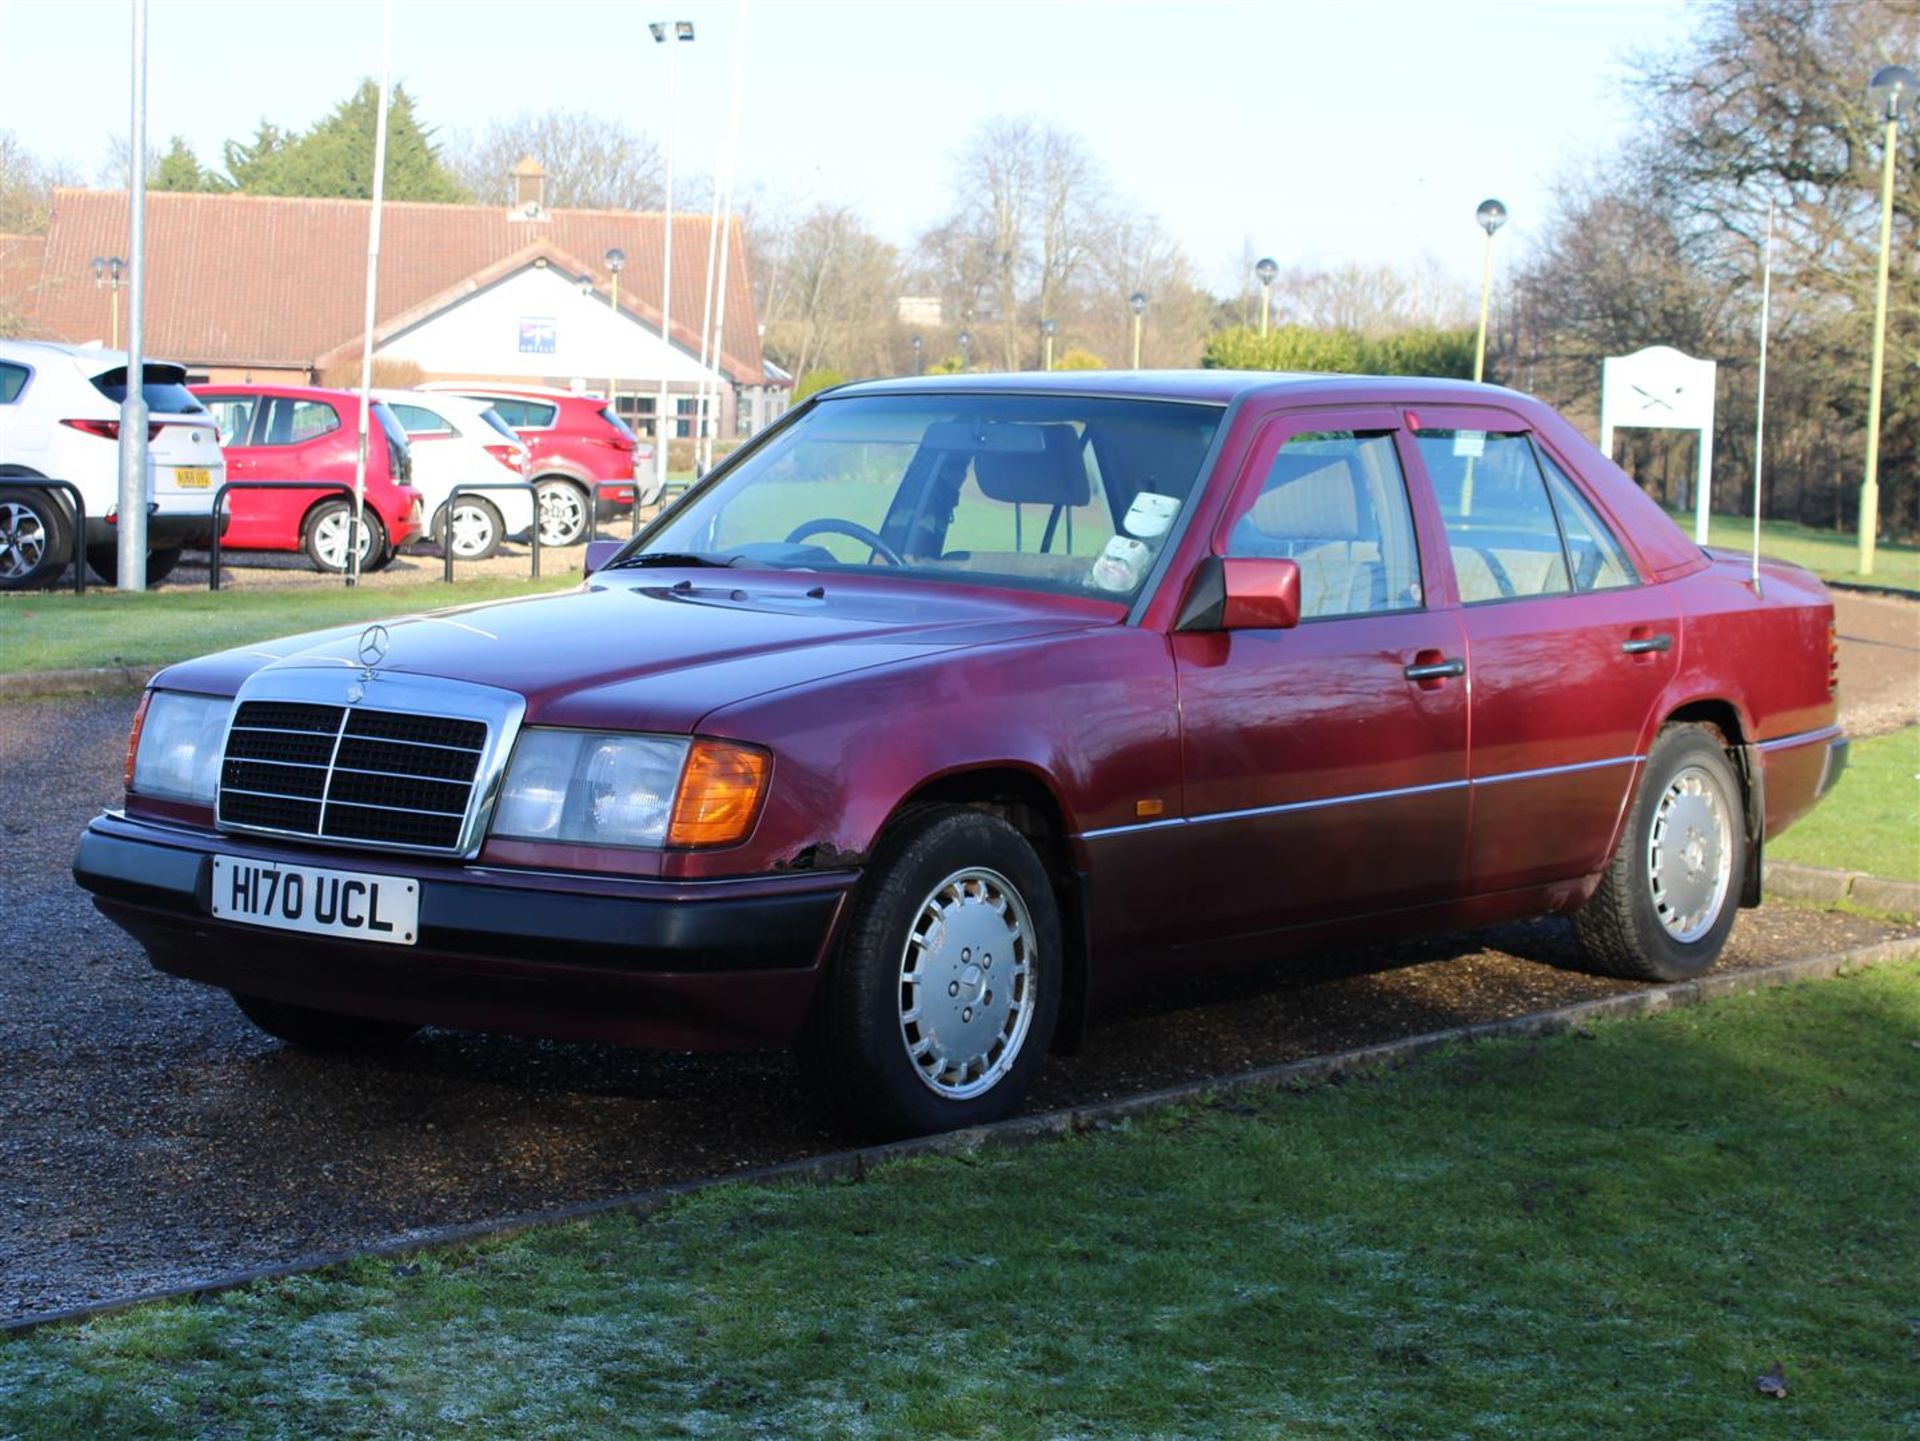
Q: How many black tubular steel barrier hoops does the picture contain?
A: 5